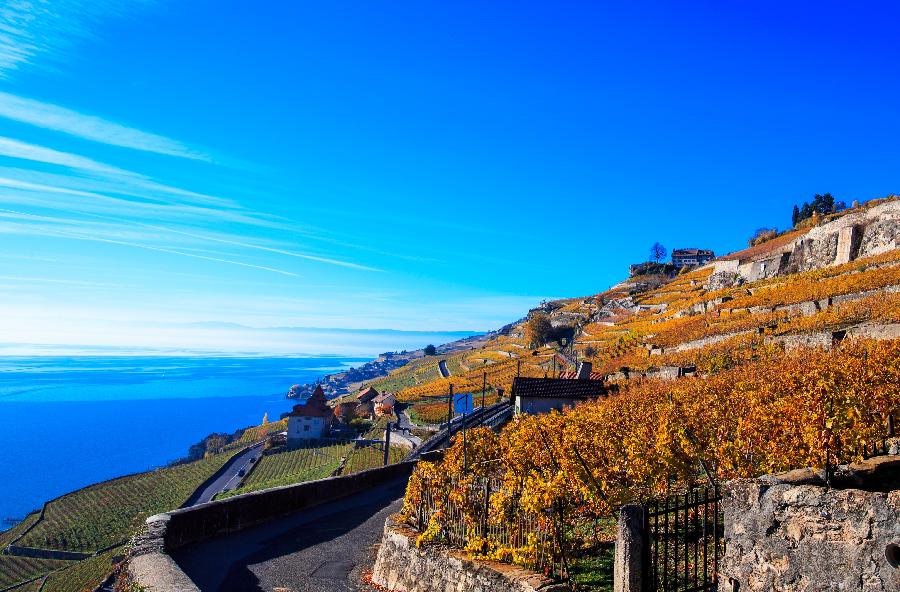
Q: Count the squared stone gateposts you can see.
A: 1